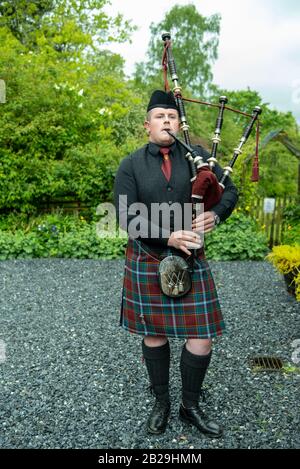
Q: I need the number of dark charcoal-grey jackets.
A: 1